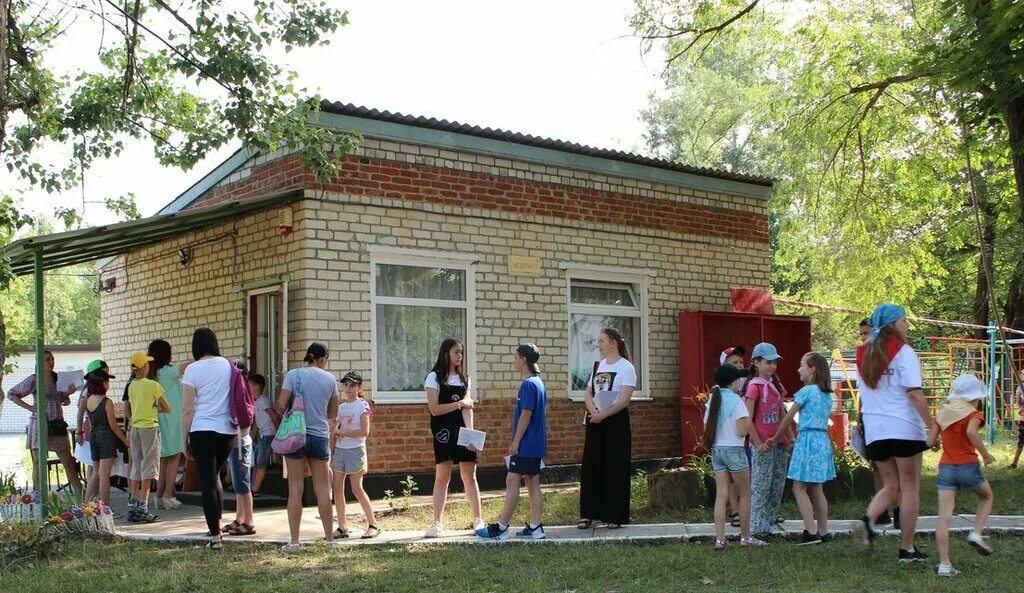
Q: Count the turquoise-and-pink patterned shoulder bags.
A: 1